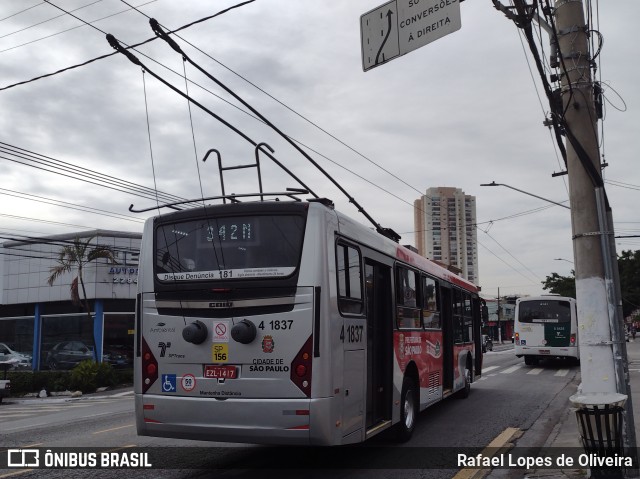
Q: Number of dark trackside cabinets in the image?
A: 0